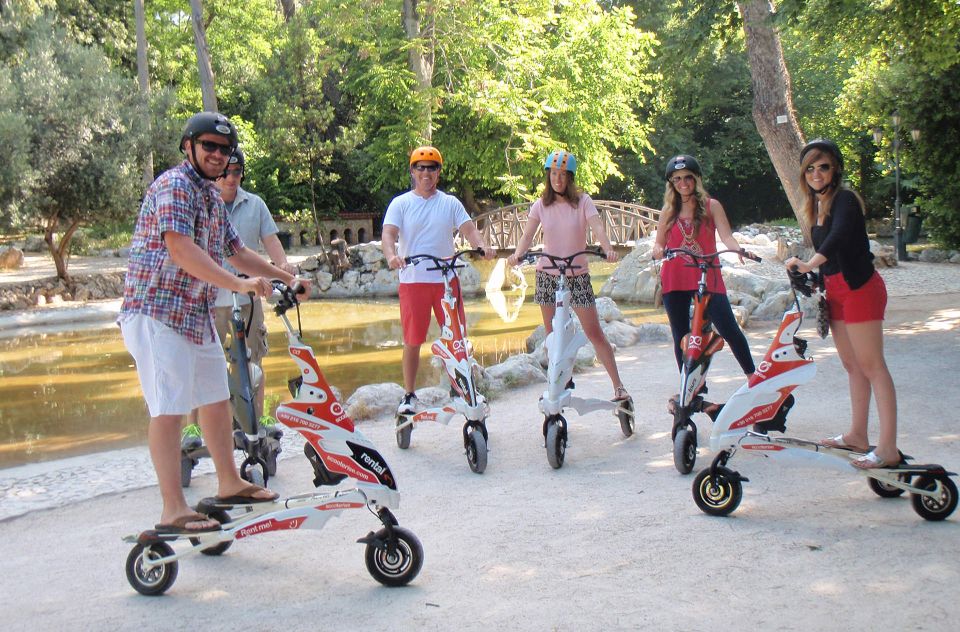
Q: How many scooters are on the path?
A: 6